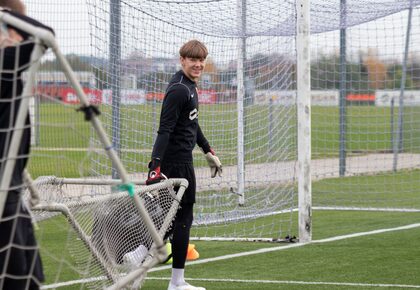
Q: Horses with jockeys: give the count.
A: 0